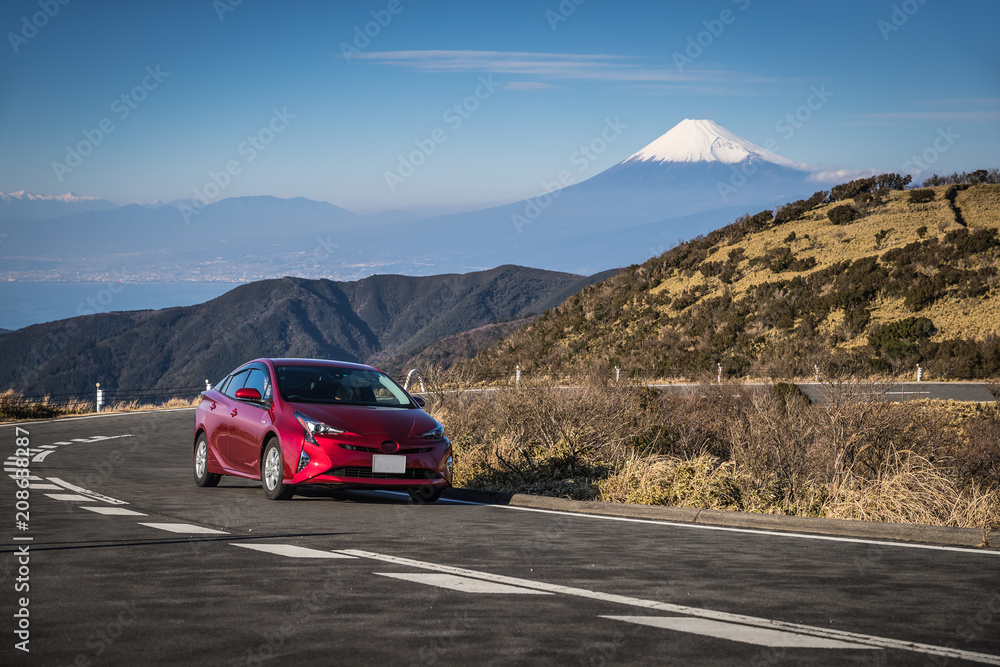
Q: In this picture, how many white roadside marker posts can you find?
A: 7